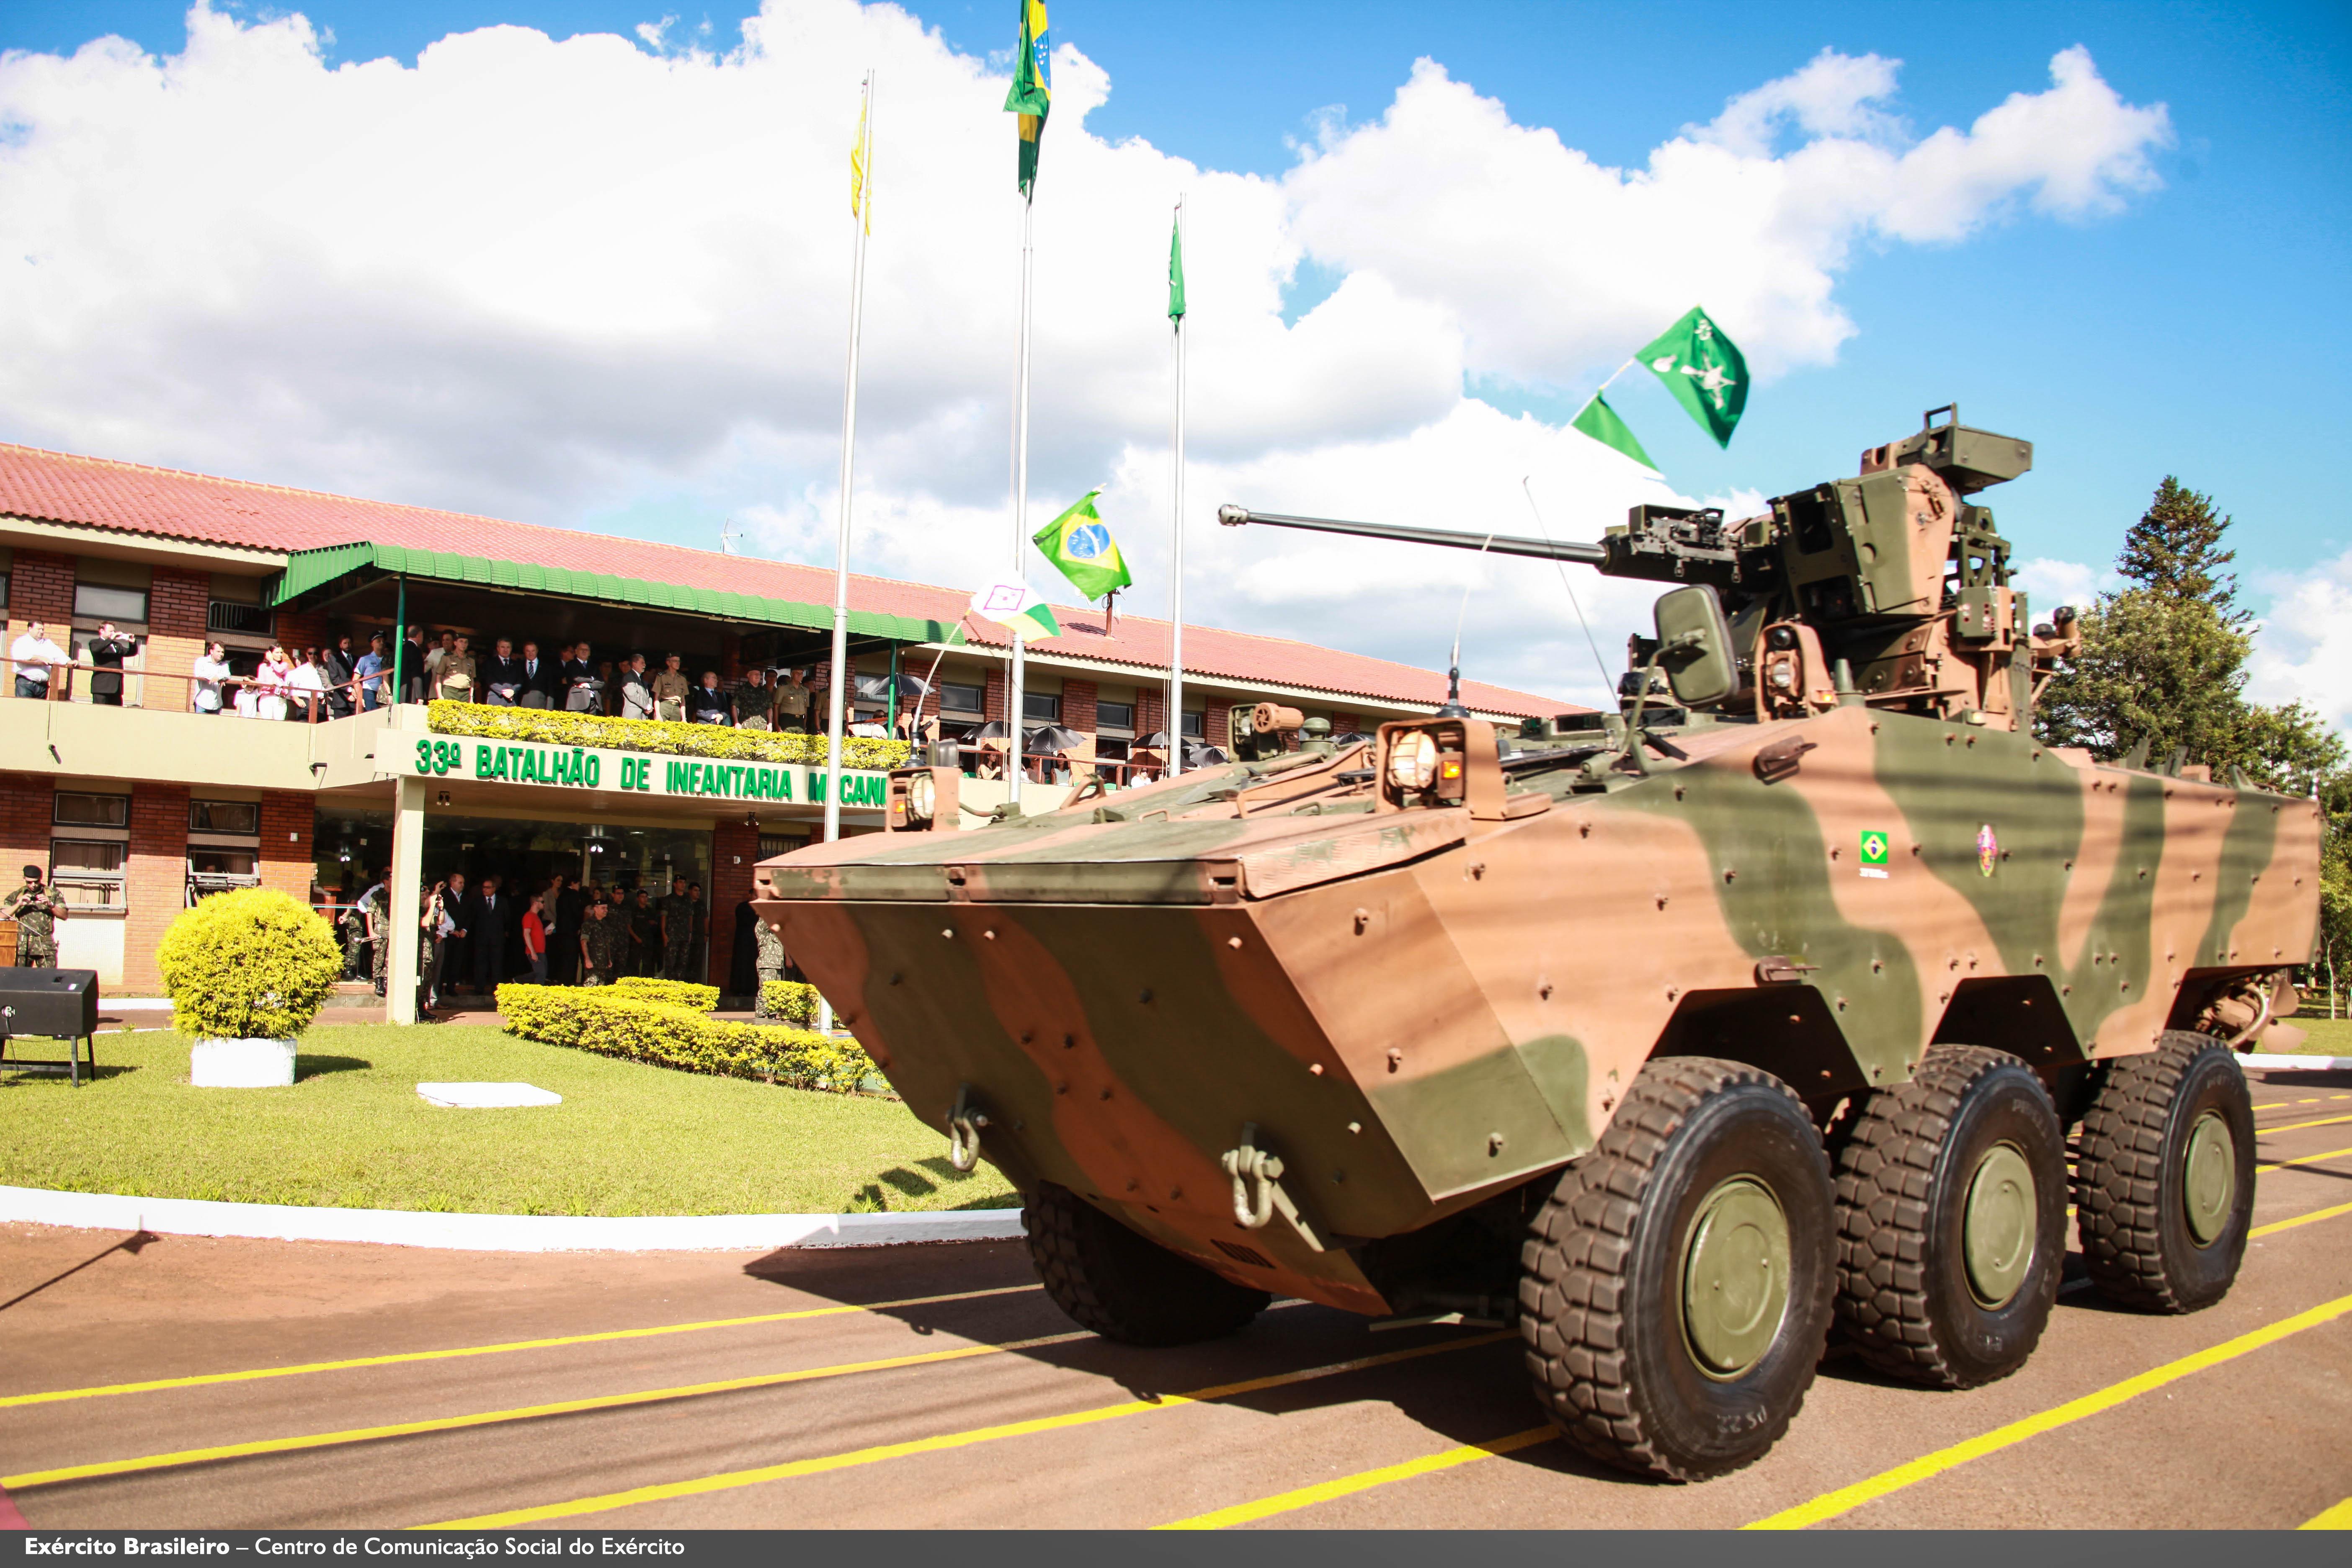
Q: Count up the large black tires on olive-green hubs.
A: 3